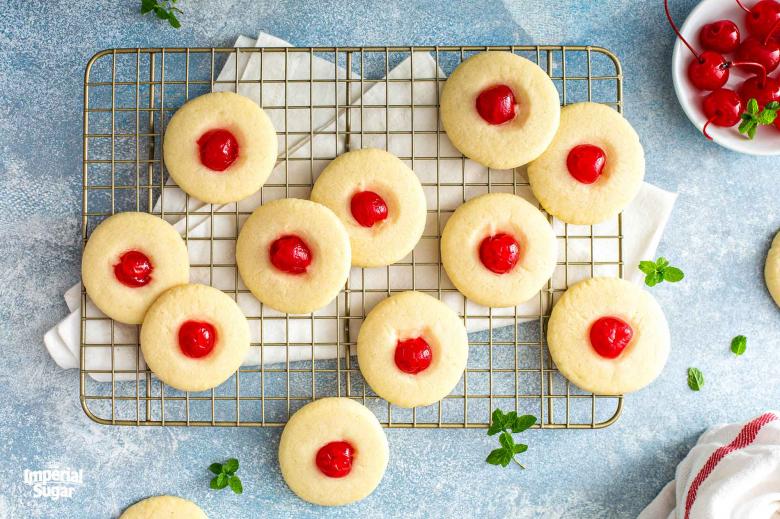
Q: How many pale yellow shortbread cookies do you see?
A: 13